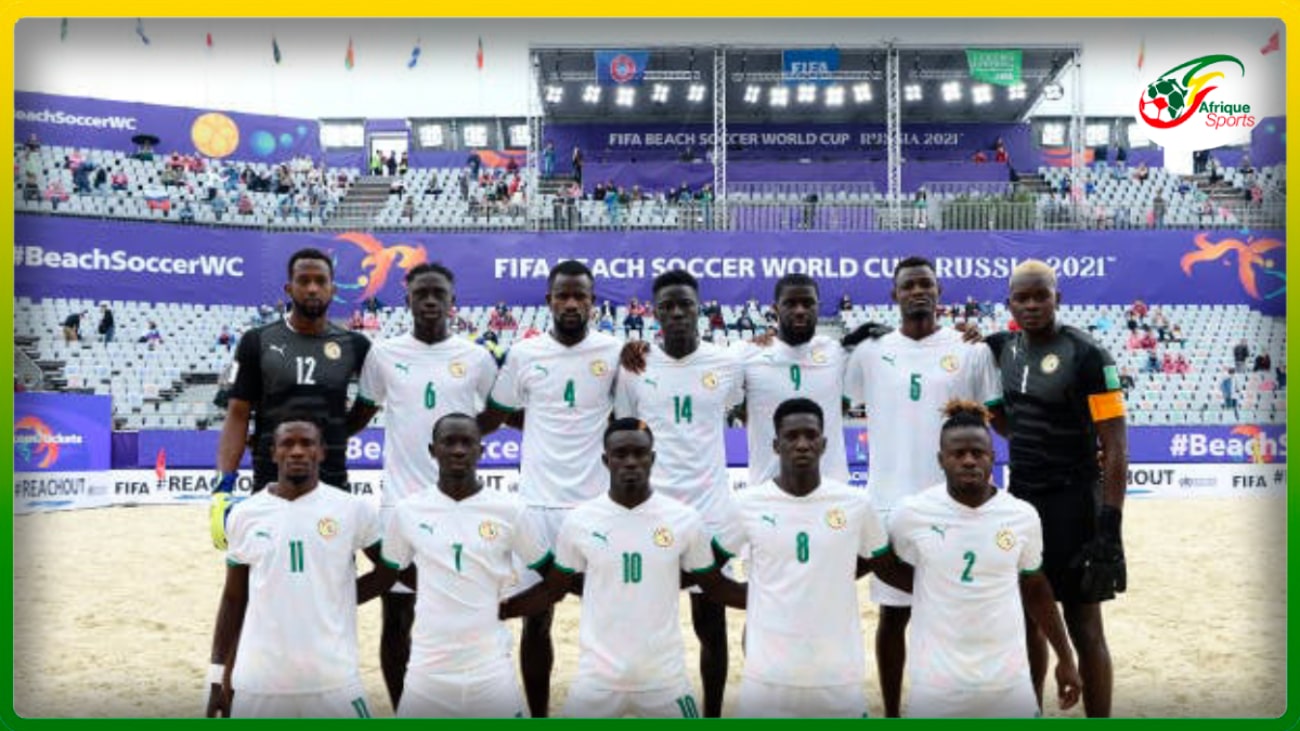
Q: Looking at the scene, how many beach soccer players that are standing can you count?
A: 7